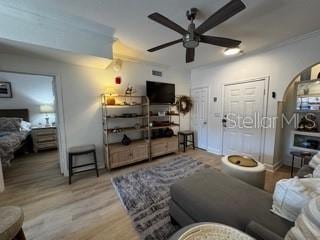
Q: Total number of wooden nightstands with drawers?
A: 1